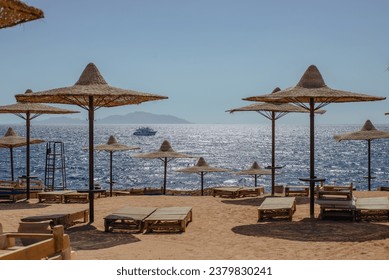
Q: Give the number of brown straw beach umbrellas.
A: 11